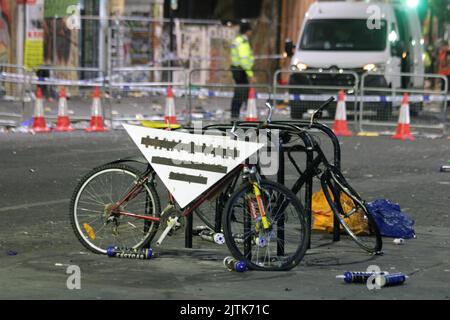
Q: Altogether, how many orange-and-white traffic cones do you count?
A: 7